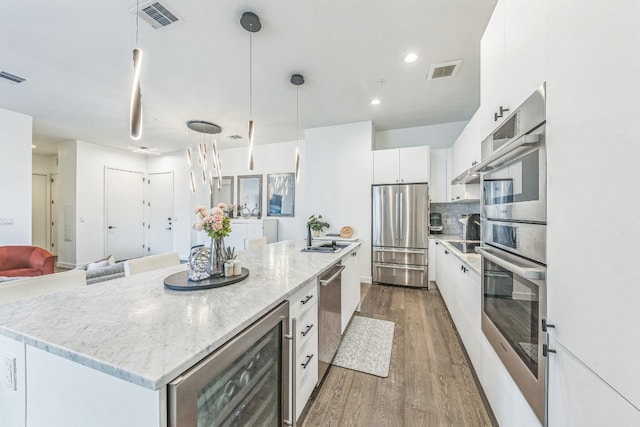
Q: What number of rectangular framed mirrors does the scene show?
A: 3